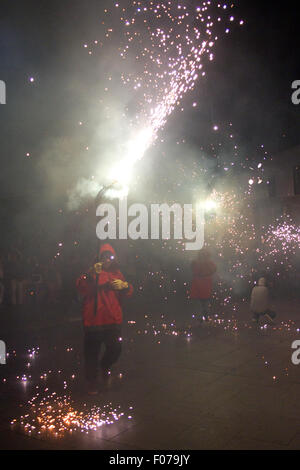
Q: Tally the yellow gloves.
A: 2